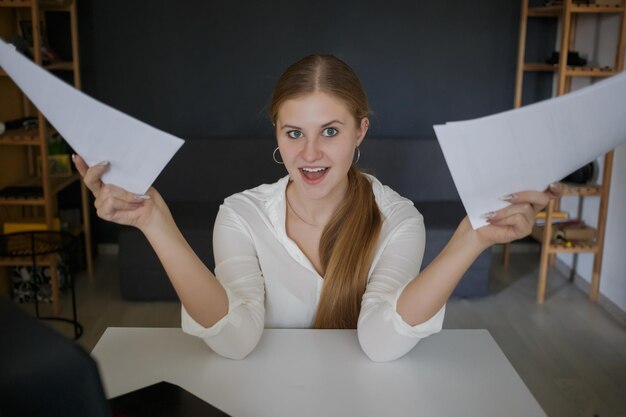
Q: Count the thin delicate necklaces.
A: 1